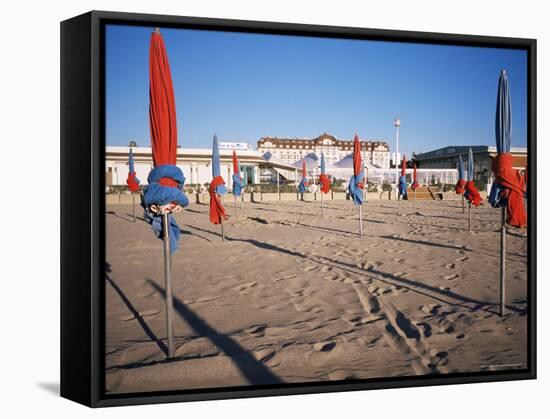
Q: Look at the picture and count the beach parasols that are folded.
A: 12